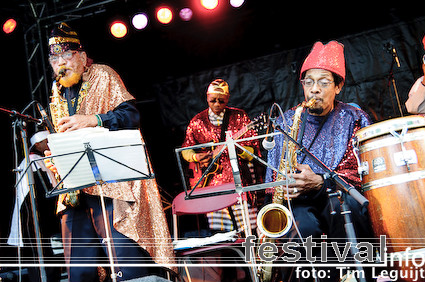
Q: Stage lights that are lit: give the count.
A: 7